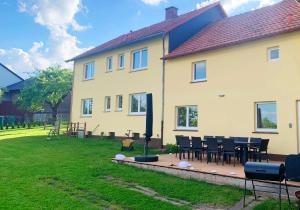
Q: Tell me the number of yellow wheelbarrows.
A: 1